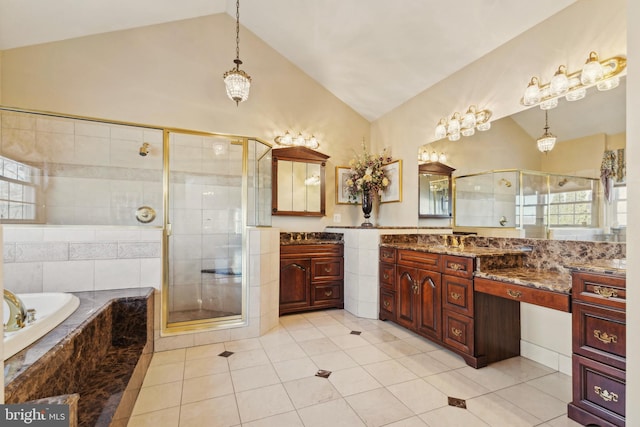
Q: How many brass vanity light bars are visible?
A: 3